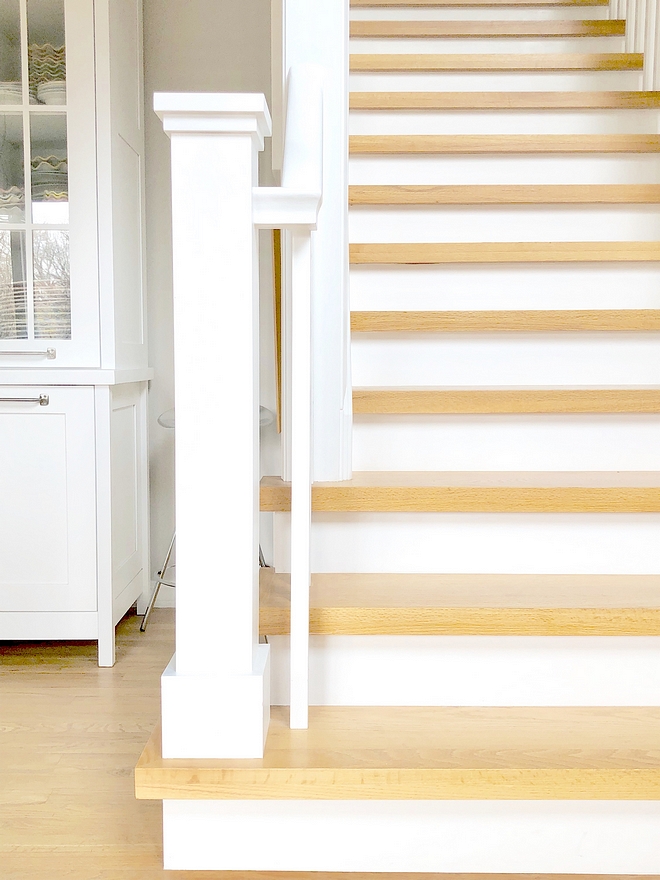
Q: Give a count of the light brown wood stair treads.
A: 12